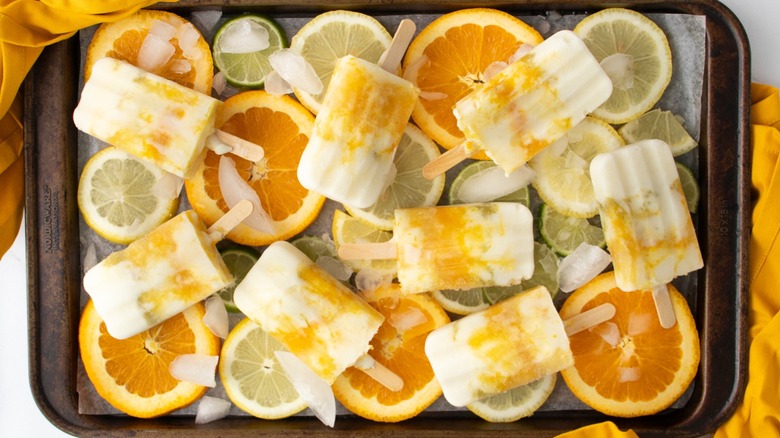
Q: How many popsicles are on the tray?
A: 8